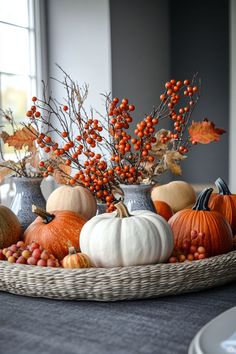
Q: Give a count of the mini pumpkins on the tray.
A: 1